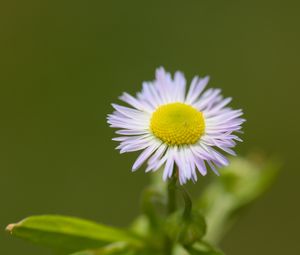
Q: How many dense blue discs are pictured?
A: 0